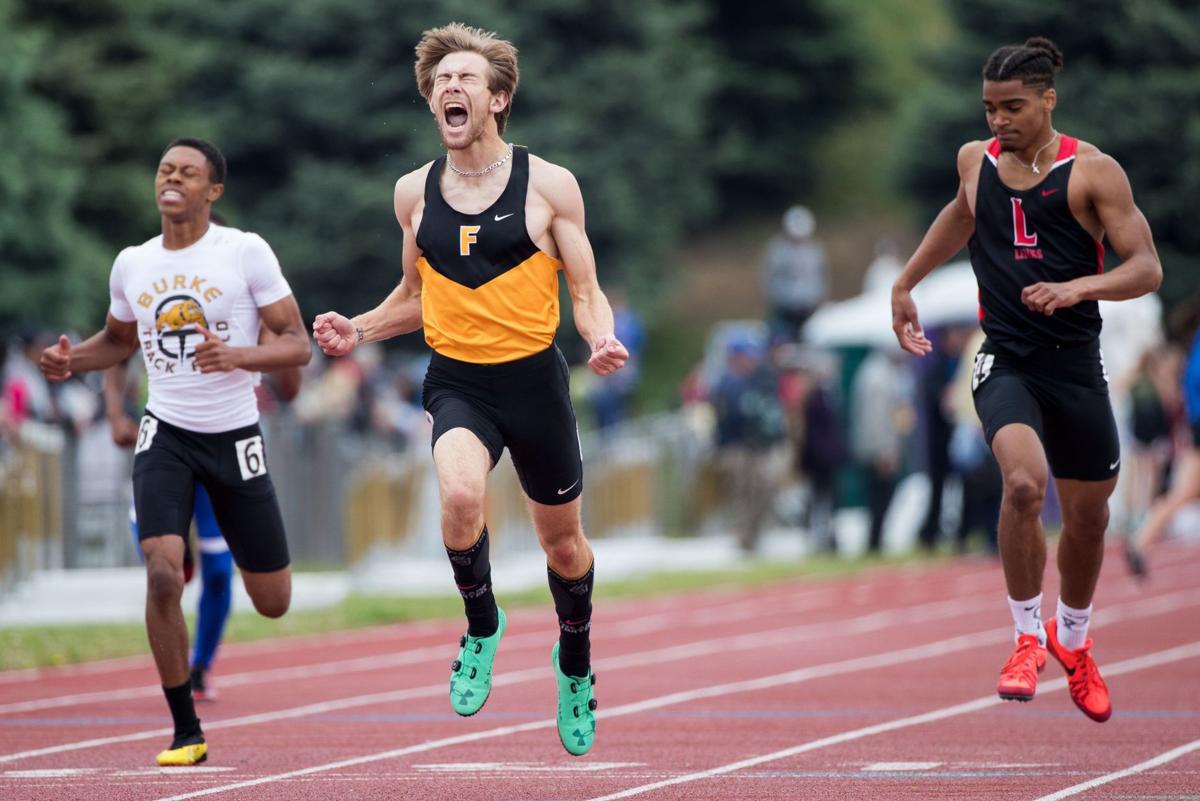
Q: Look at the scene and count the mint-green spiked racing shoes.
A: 2